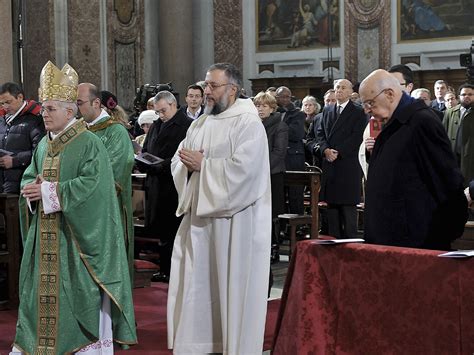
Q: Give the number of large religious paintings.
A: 2